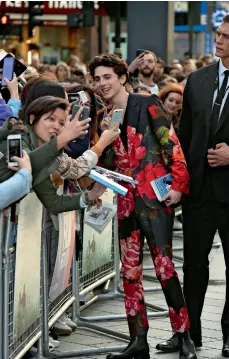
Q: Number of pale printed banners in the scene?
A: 3